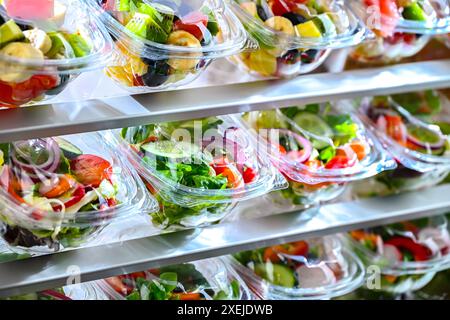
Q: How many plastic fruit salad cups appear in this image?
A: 4